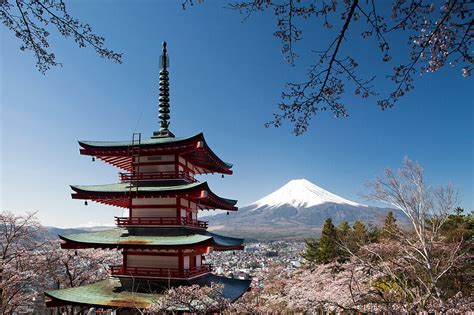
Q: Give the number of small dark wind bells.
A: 6